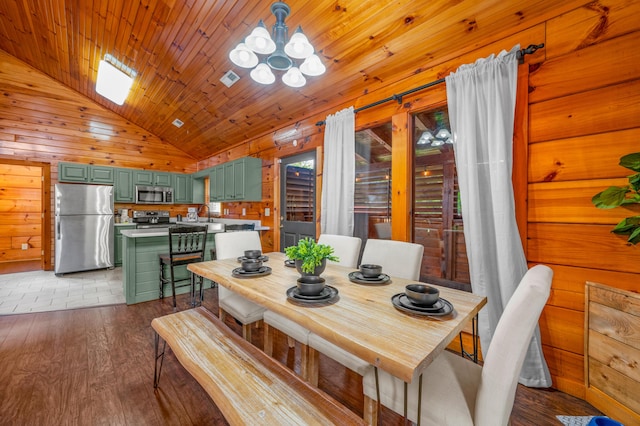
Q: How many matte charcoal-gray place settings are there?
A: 6